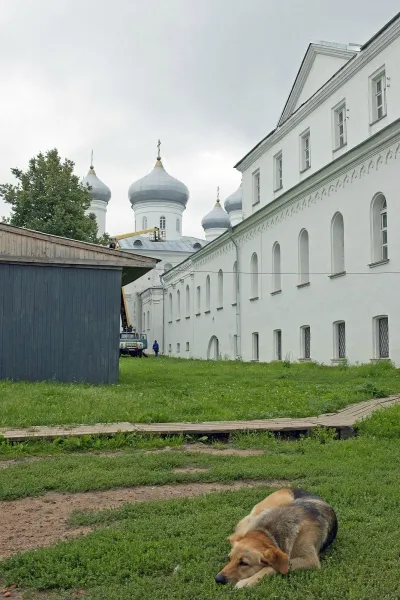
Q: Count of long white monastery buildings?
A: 1